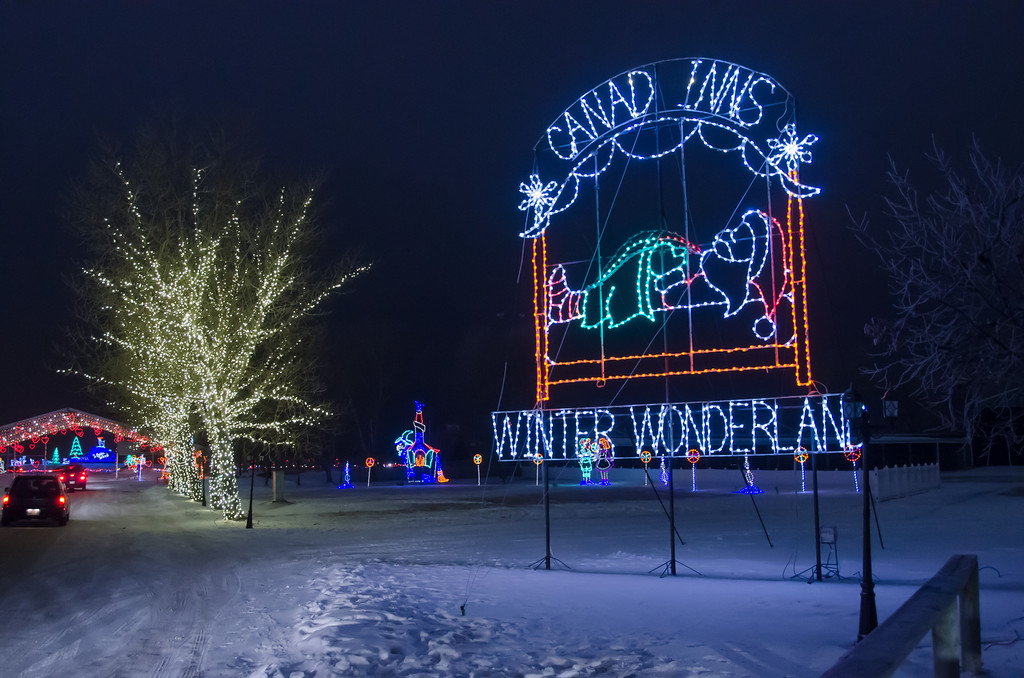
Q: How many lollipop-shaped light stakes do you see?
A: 7